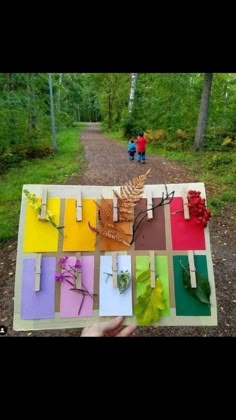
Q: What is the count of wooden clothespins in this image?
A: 10